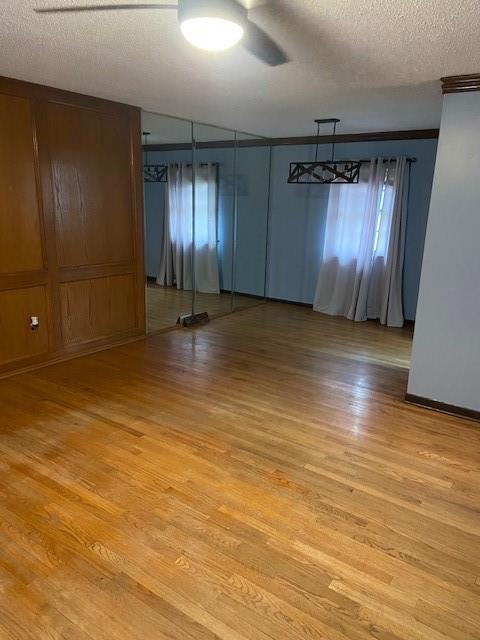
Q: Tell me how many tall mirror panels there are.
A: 3